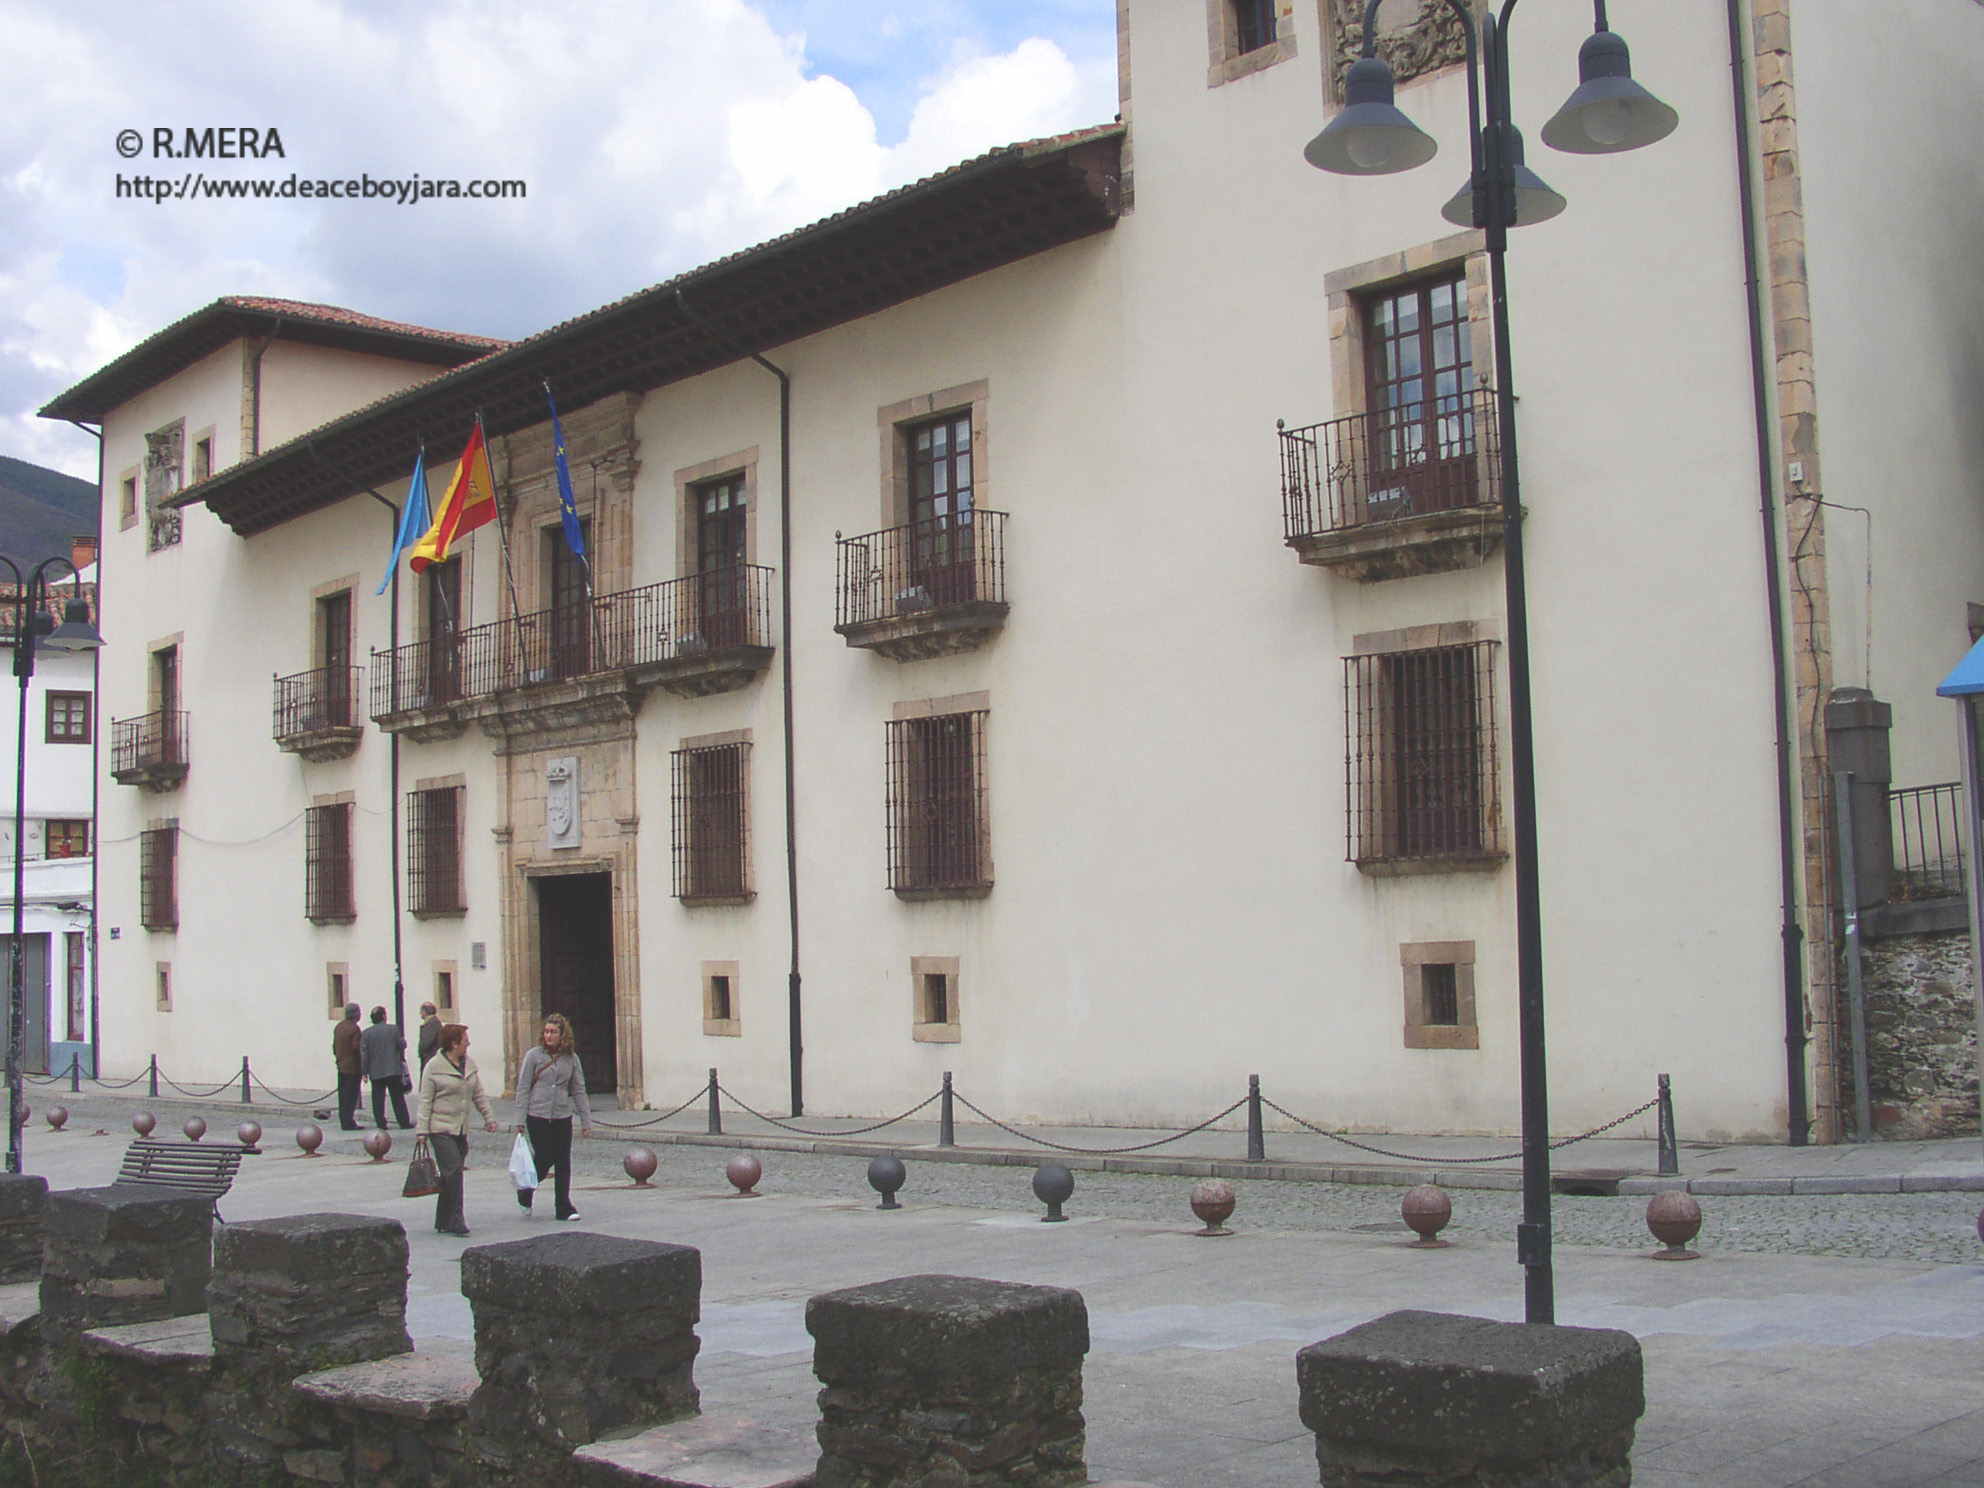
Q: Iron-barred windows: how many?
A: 6